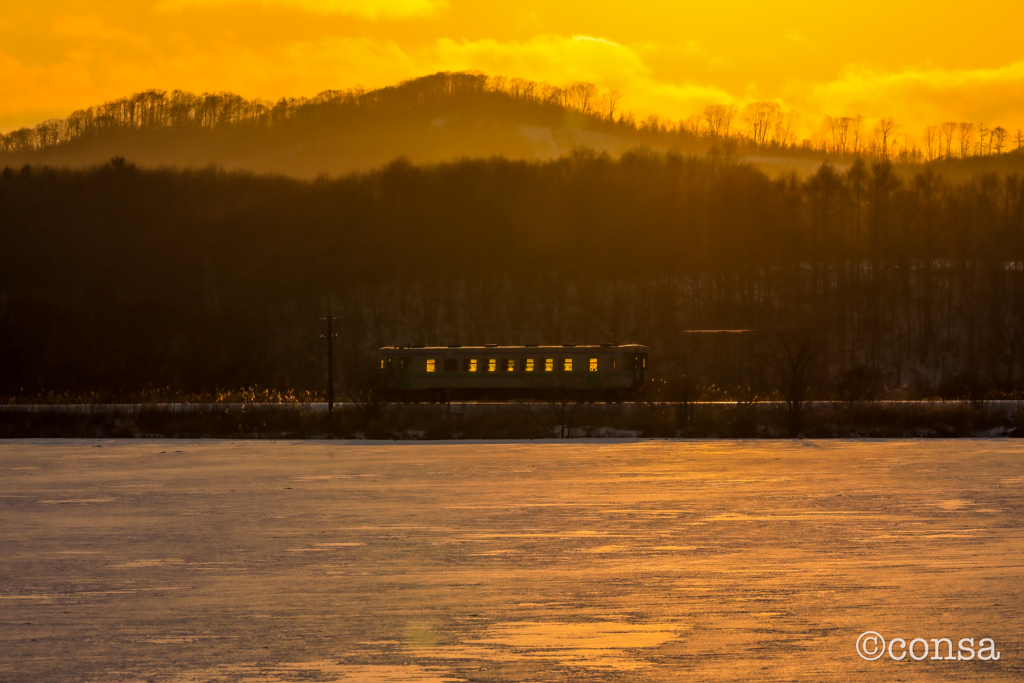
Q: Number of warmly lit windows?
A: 8